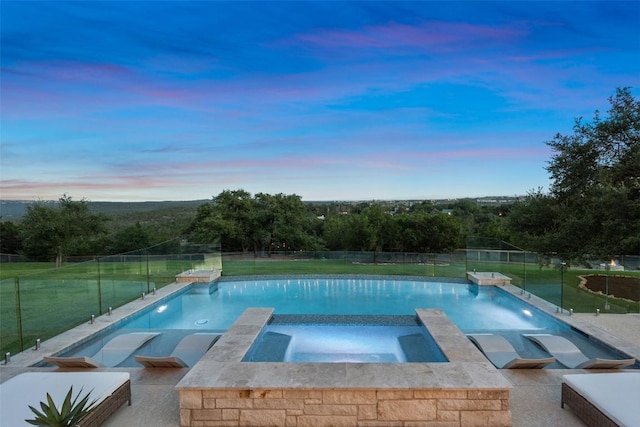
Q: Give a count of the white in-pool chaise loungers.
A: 4